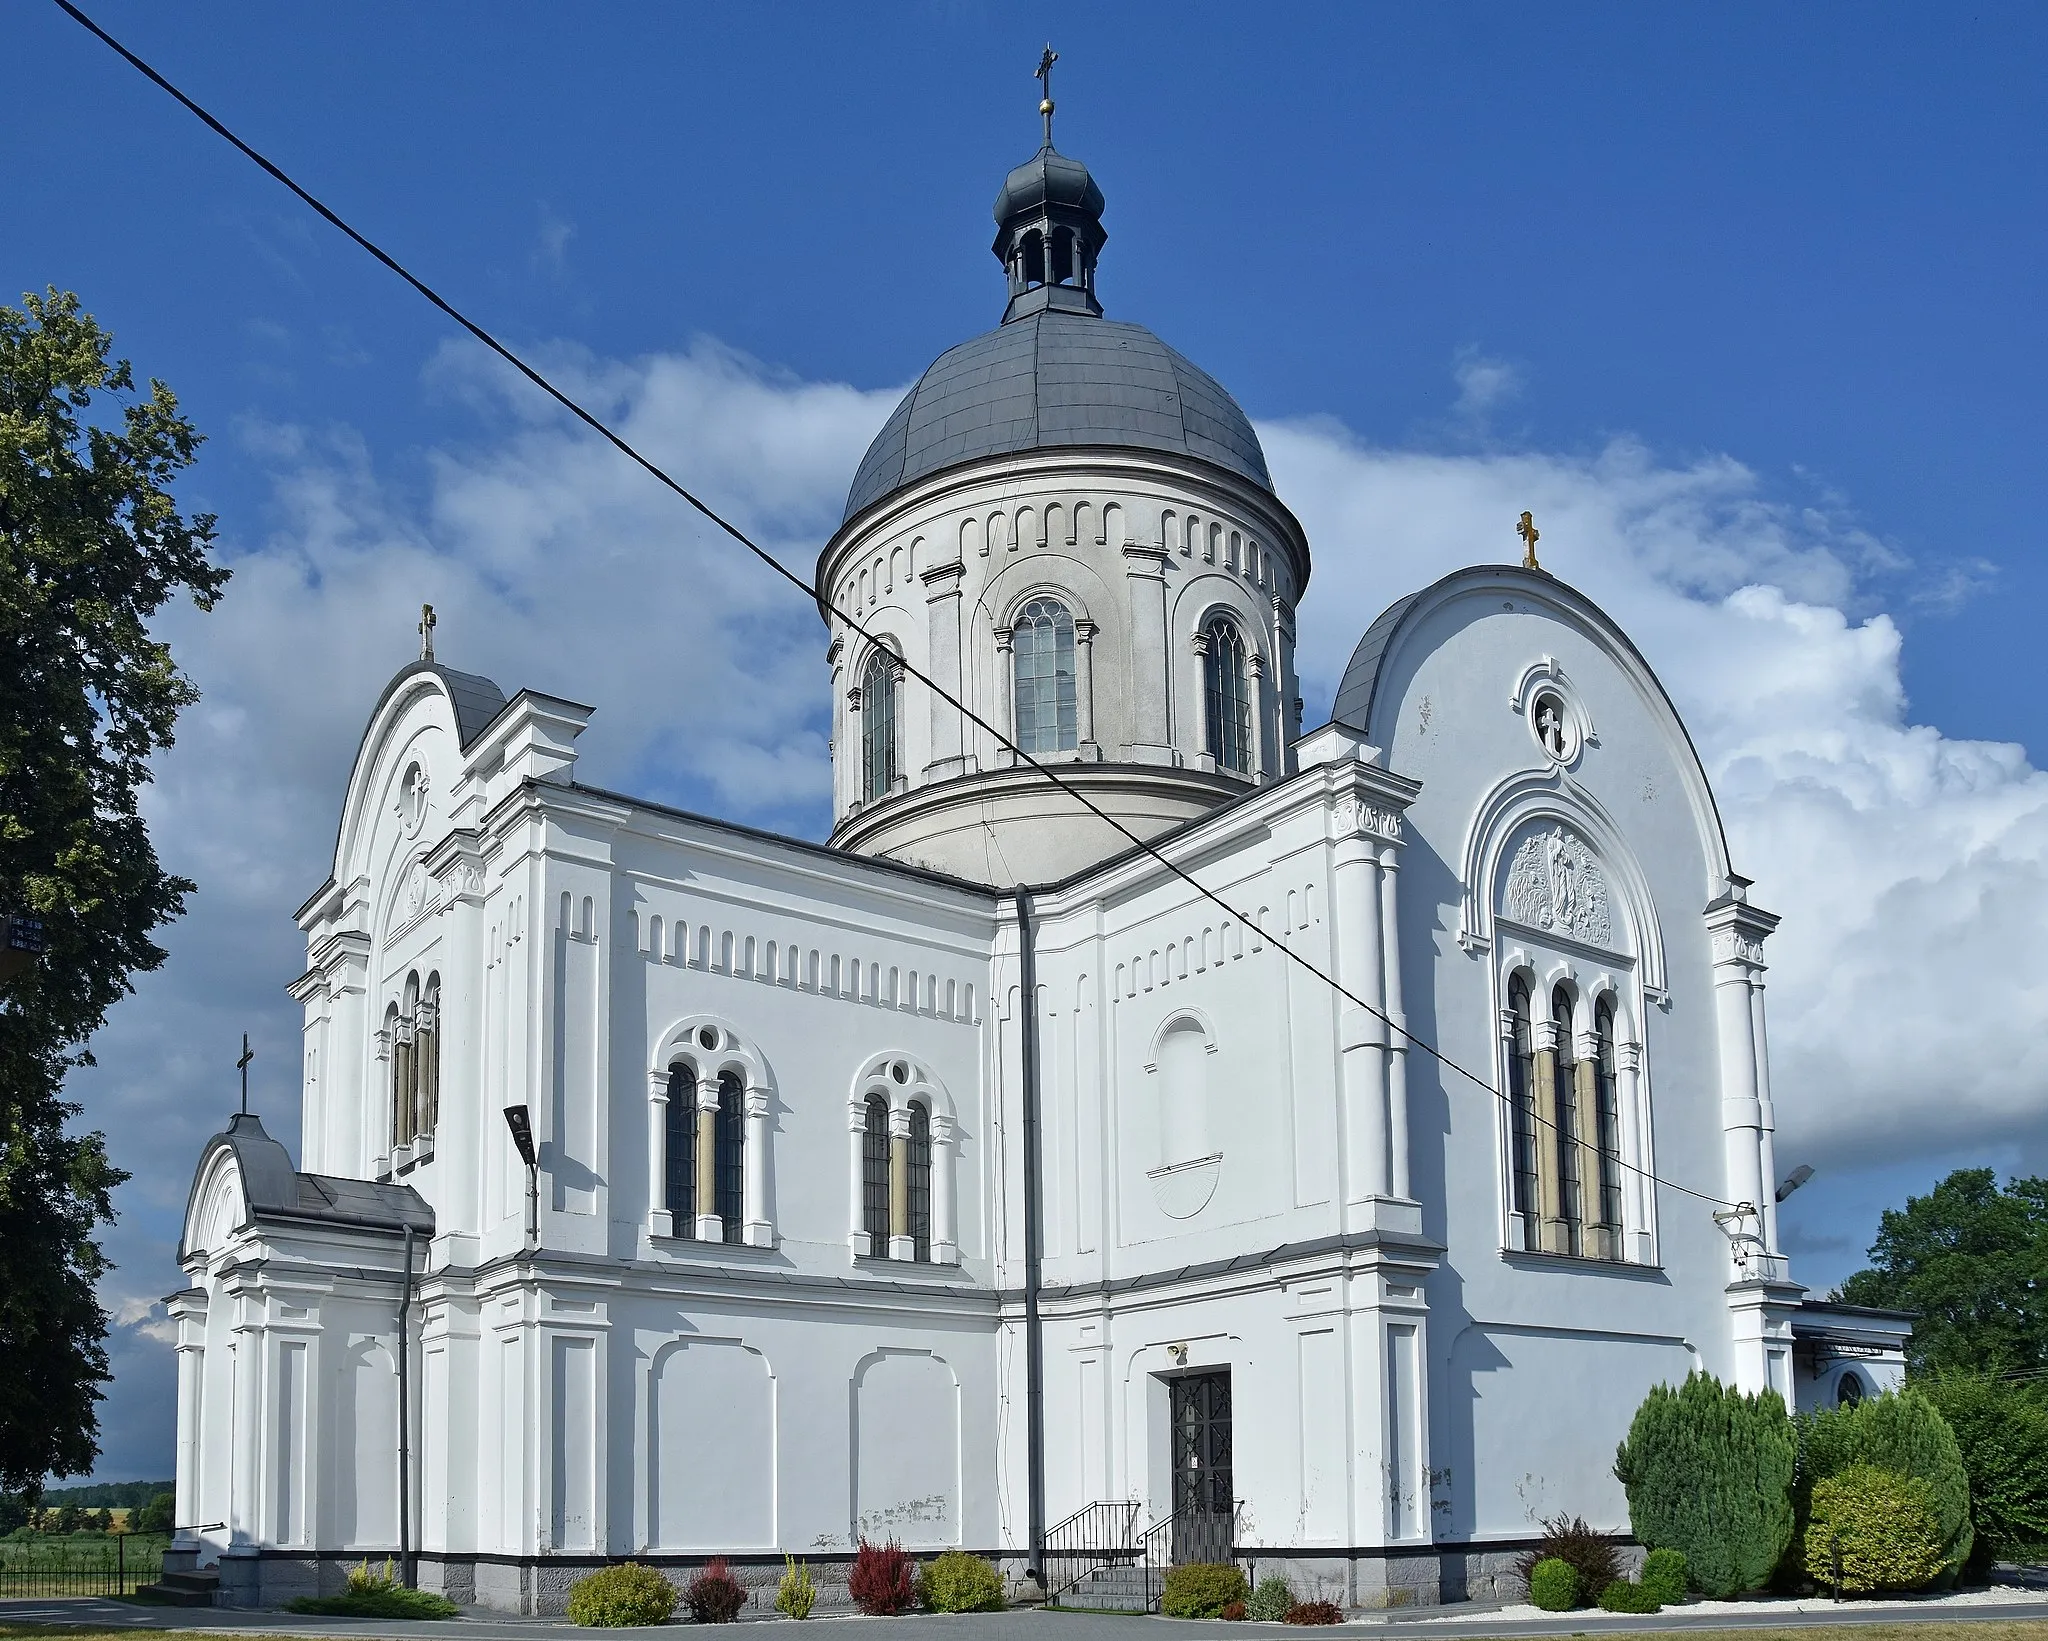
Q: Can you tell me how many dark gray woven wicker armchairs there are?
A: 0